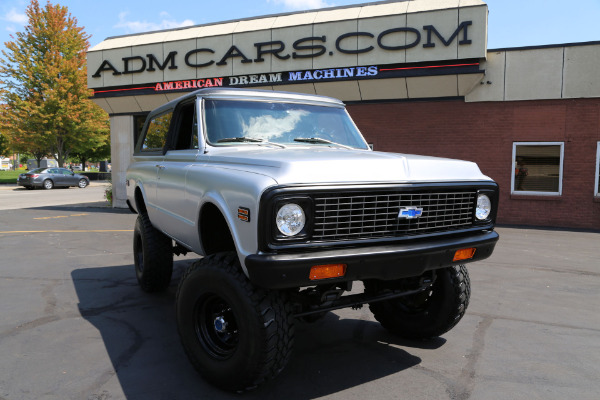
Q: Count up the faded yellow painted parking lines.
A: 2